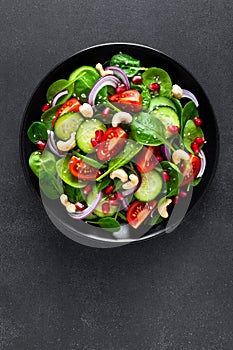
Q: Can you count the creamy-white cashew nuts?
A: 10